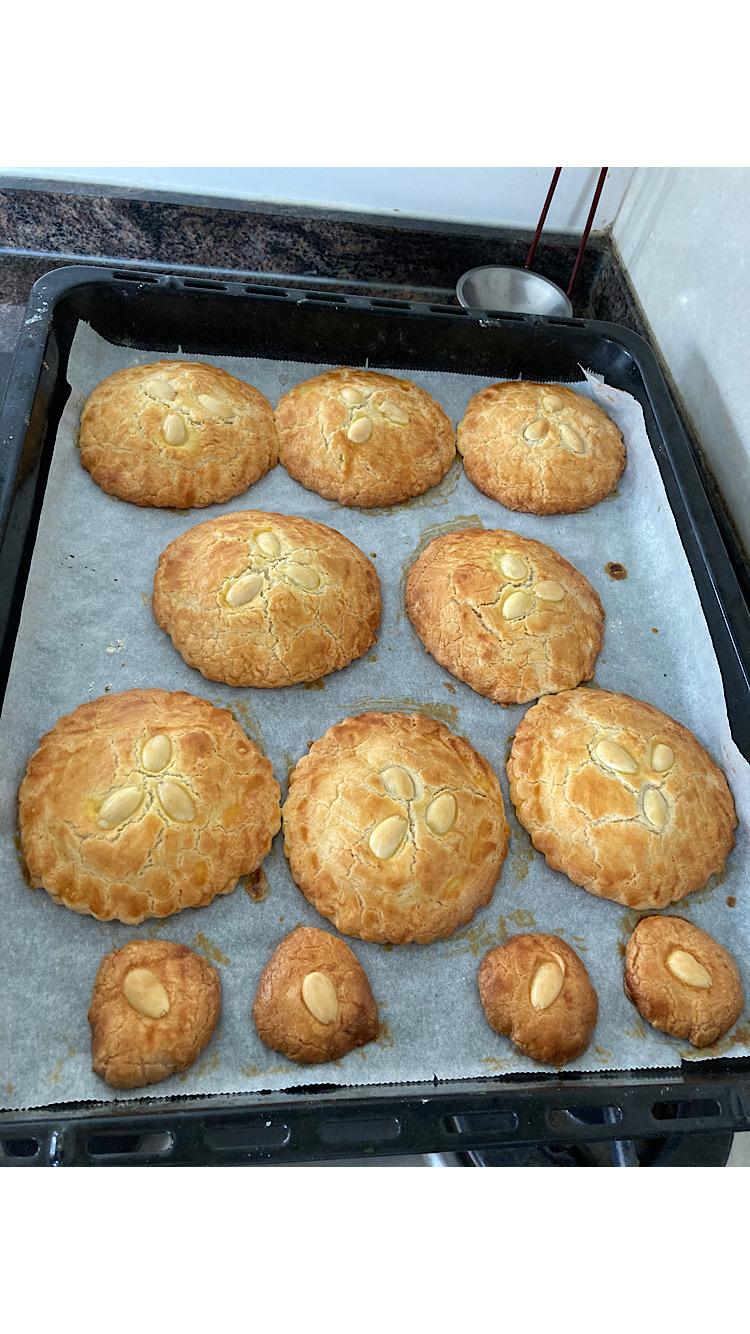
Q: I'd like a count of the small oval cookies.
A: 4